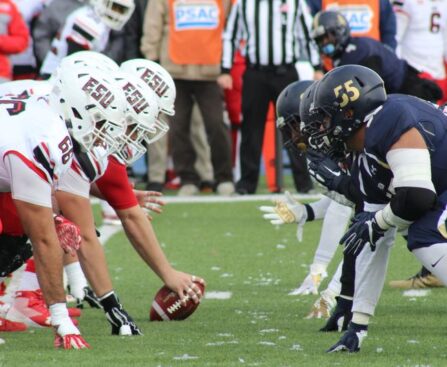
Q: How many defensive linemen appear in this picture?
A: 3